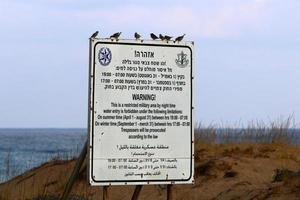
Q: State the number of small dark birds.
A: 7